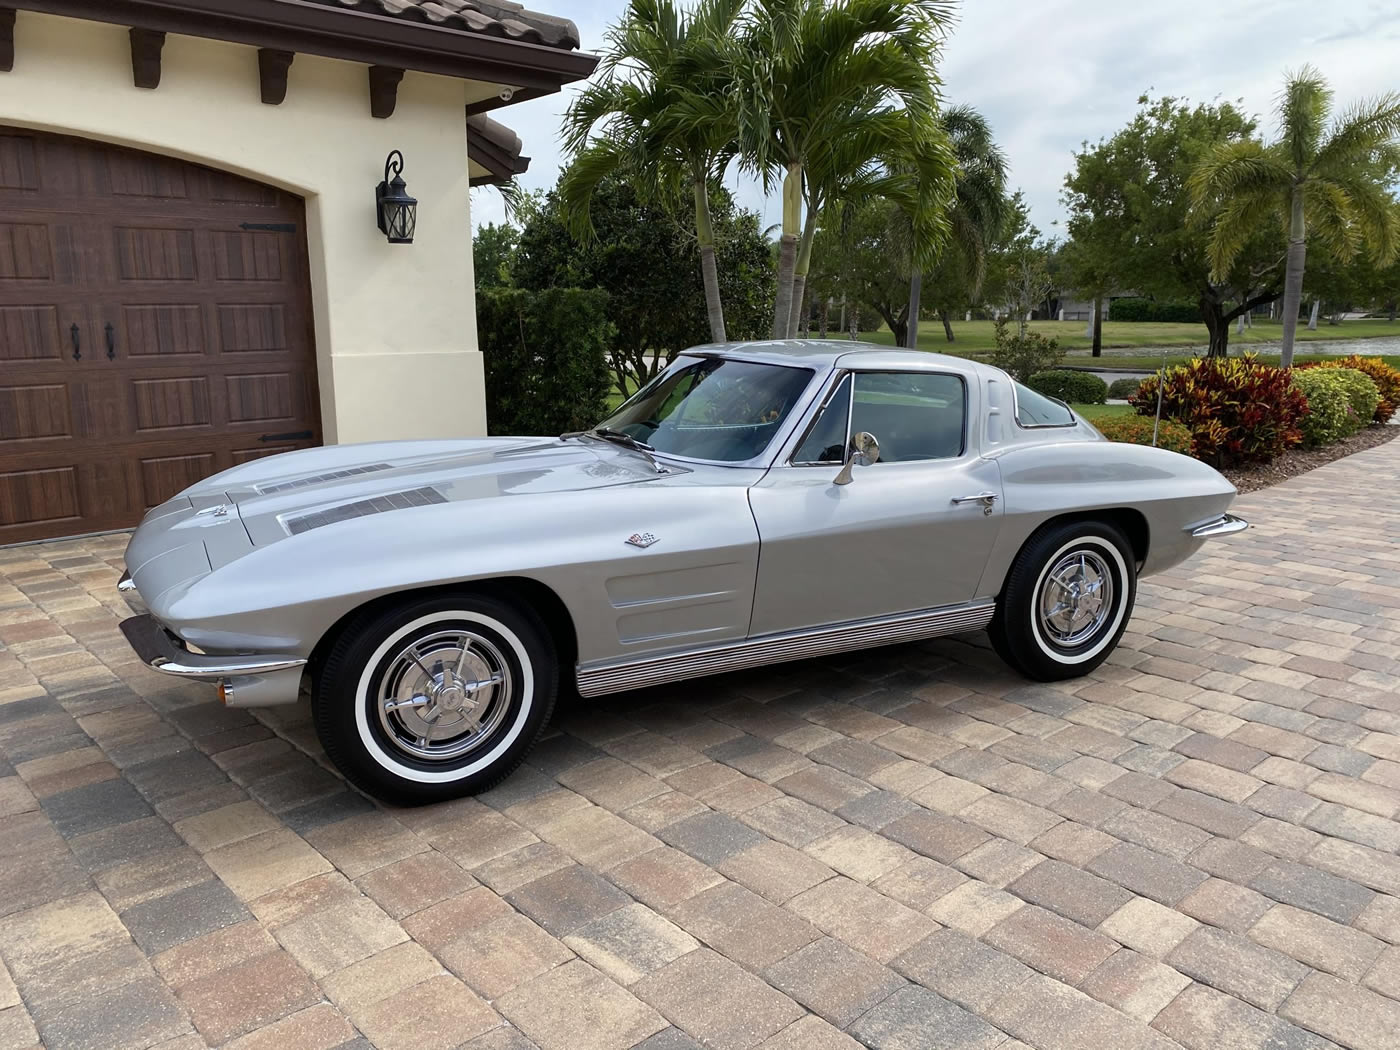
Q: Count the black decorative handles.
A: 2